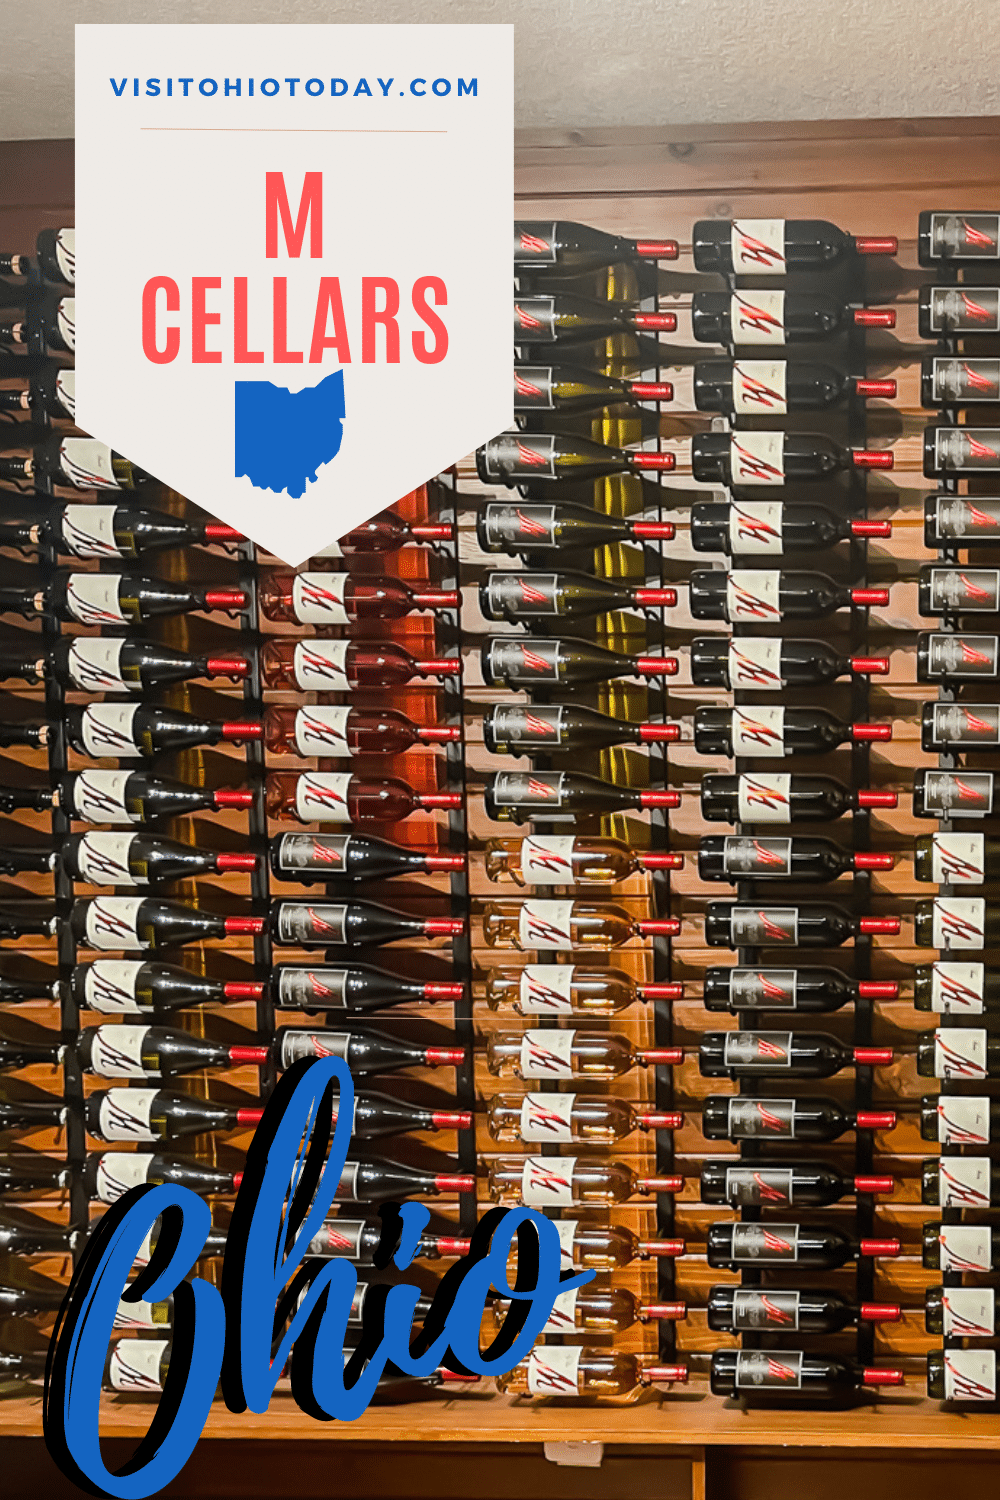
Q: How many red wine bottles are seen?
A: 5